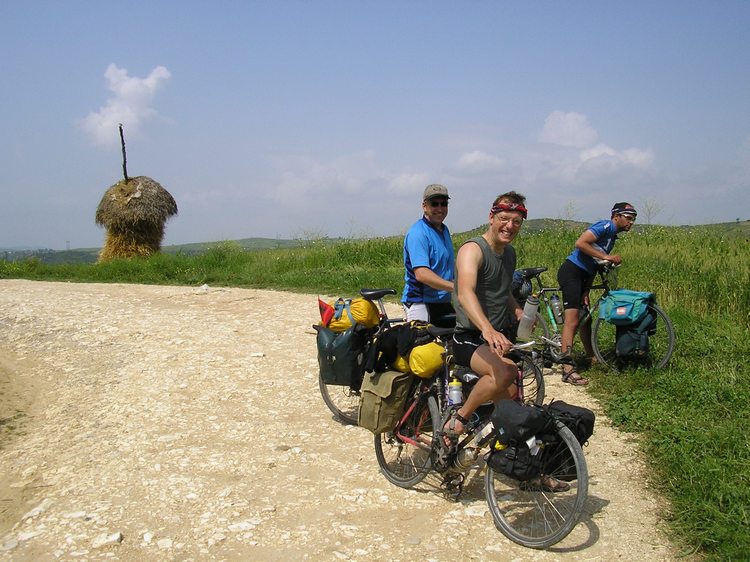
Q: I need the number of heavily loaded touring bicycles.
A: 3